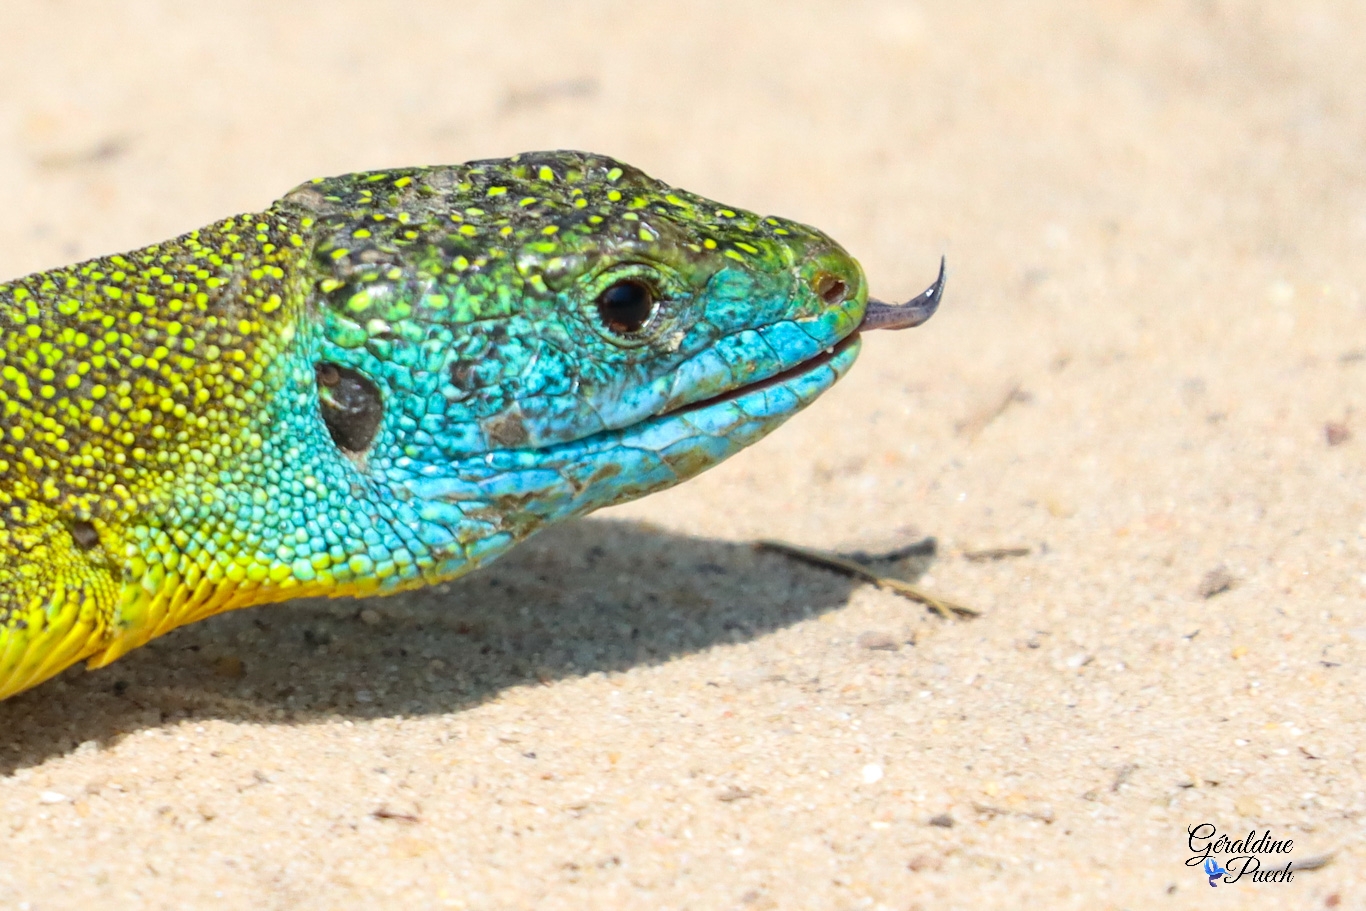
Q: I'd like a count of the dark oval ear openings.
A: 1